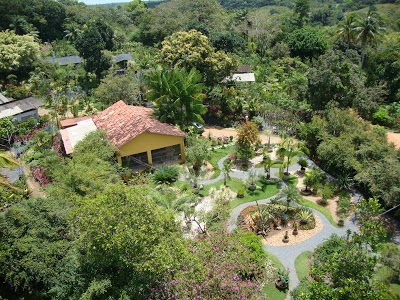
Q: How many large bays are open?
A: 2